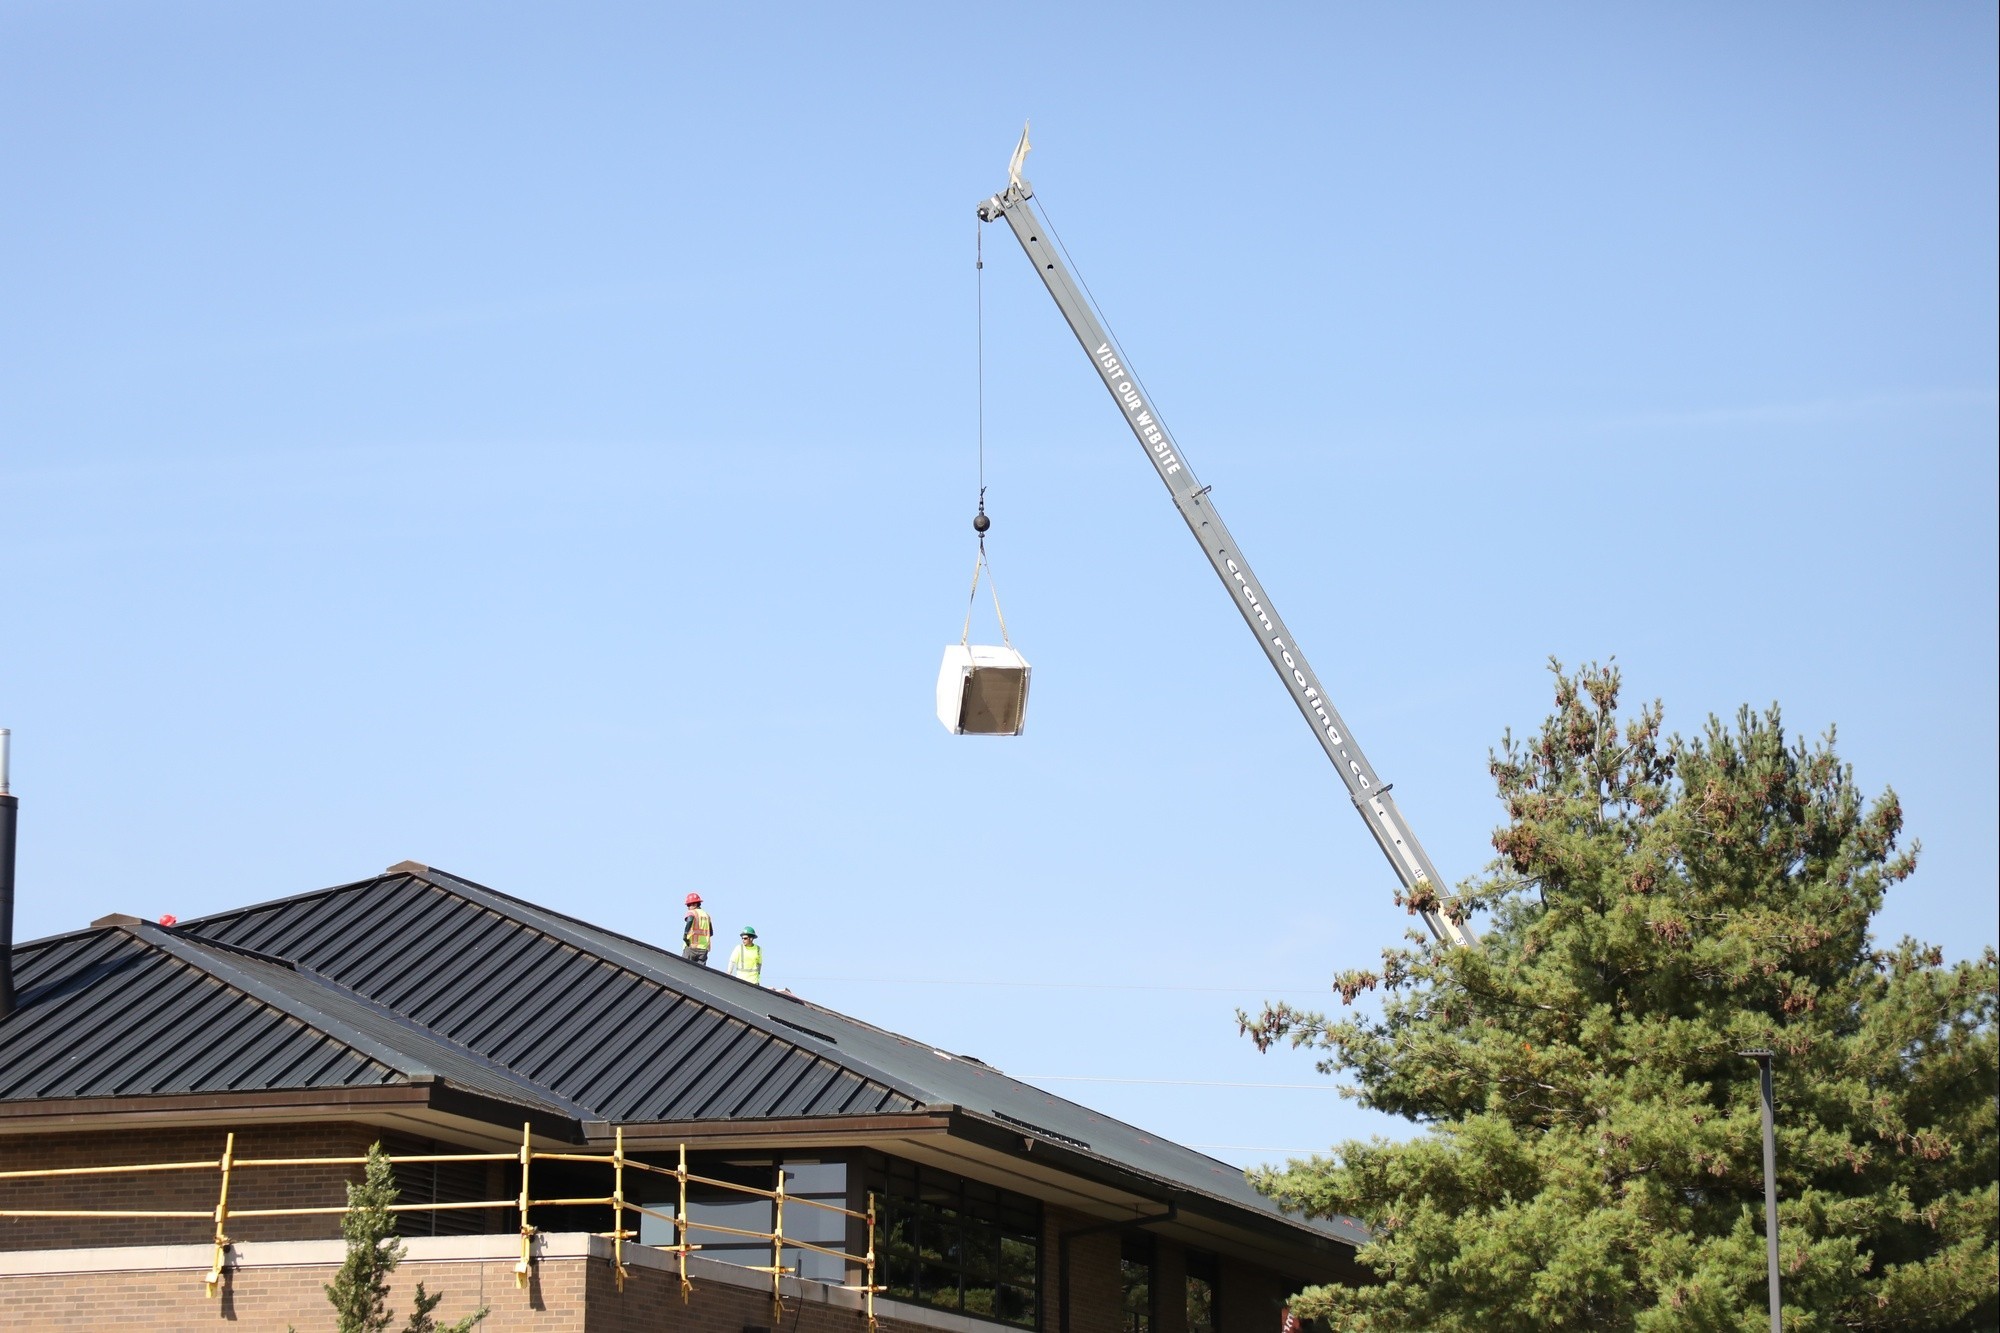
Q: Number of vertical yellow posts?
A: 6